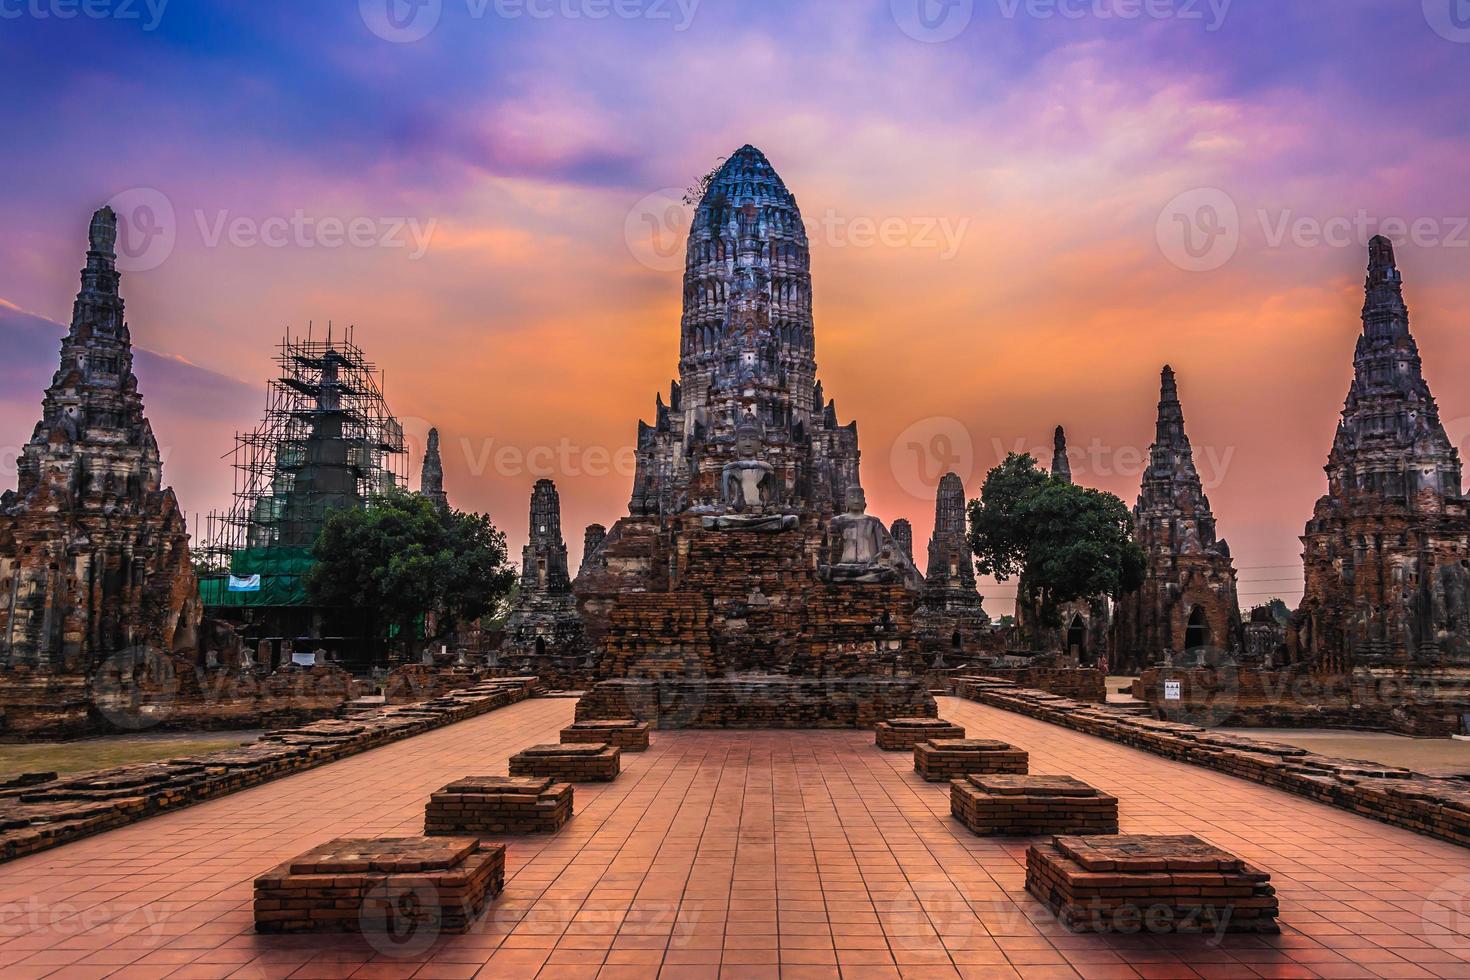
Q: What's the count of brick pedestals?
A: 8